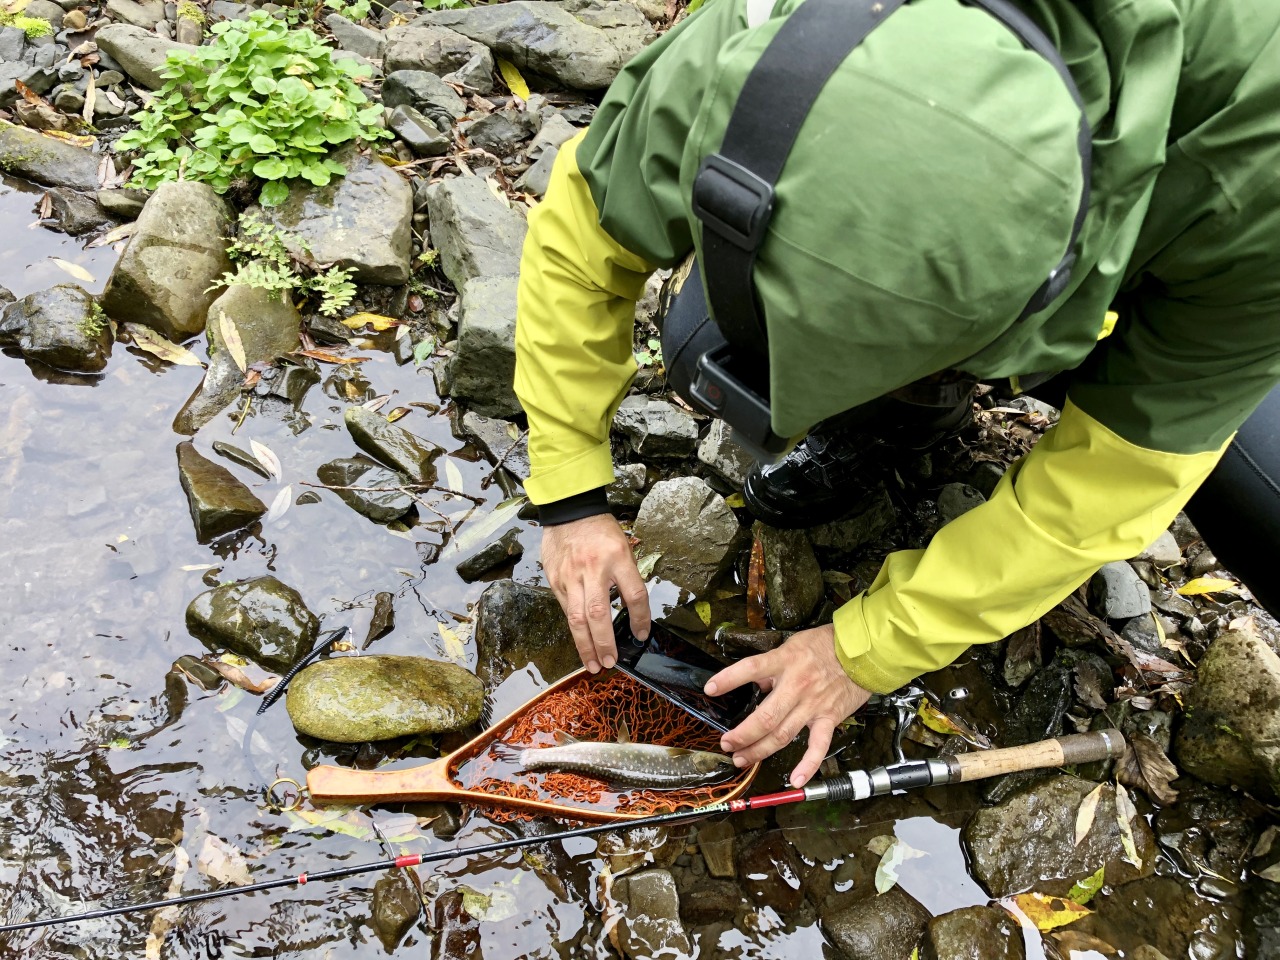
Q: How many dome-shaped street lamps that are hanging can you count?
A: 0